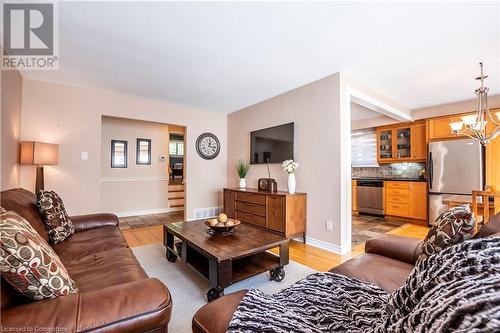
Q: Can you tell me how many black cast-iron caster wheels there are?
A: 3